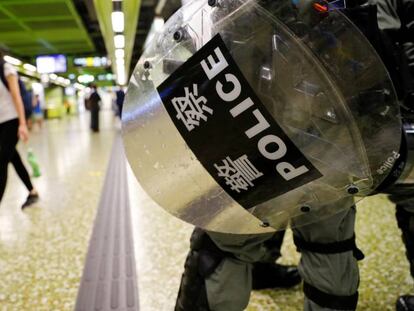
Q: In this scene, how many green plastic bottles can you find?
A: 1